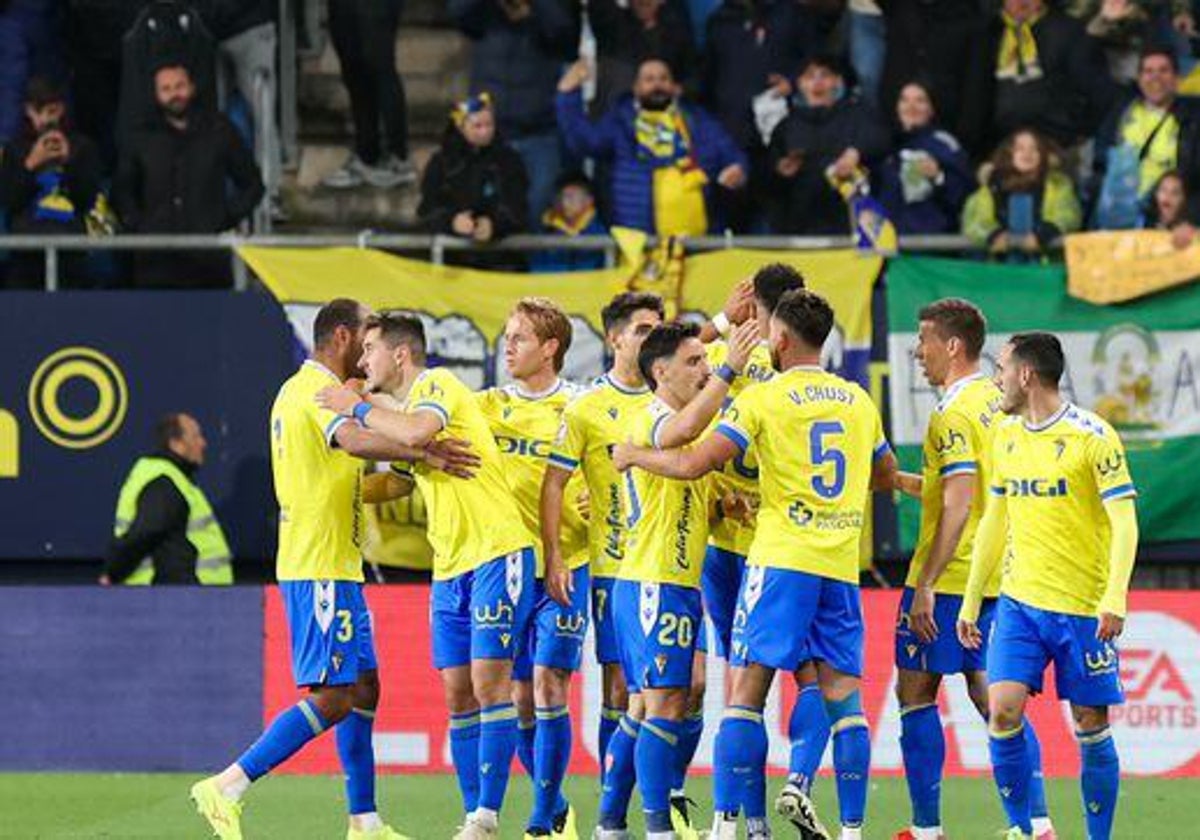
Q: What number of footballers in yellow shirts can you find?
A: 9